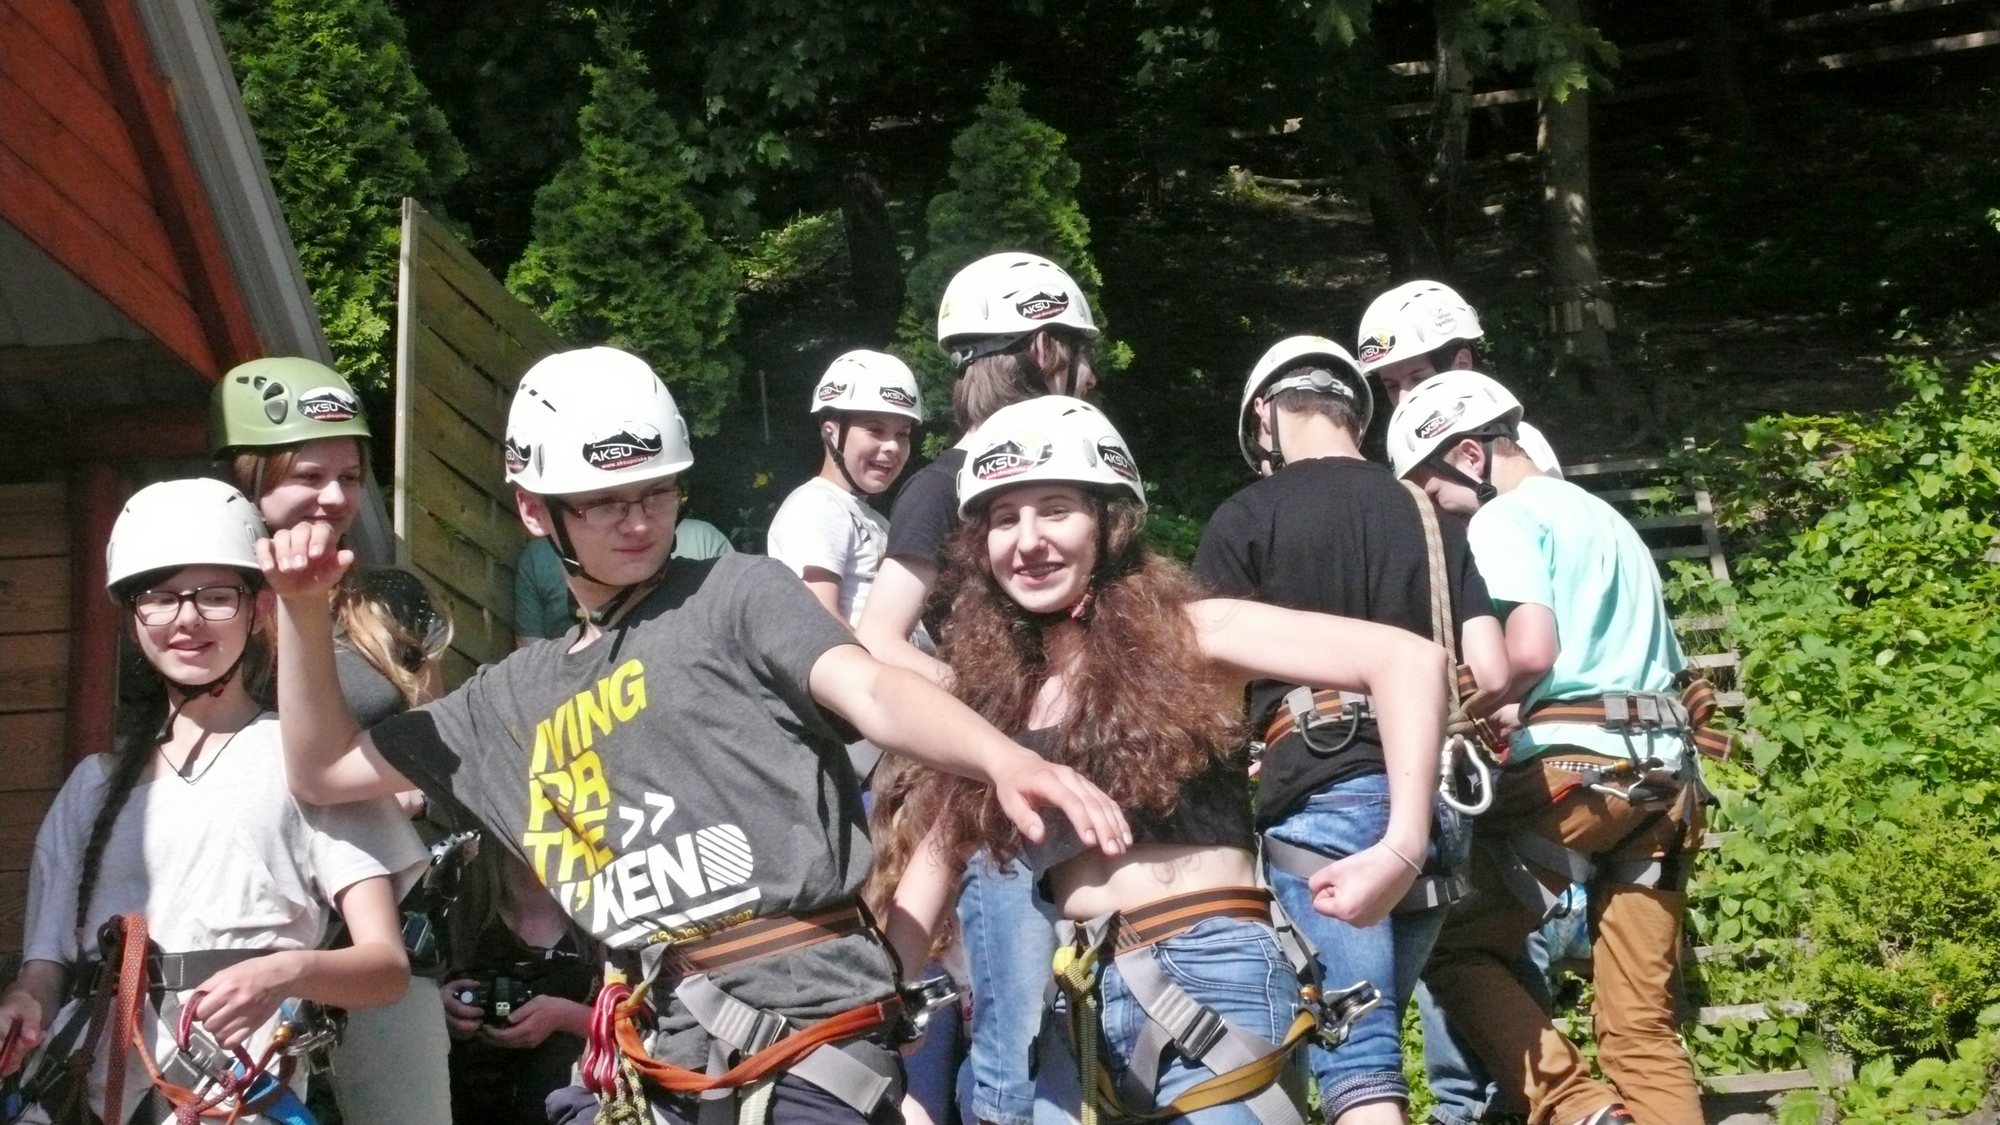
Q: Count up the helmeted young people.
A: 9